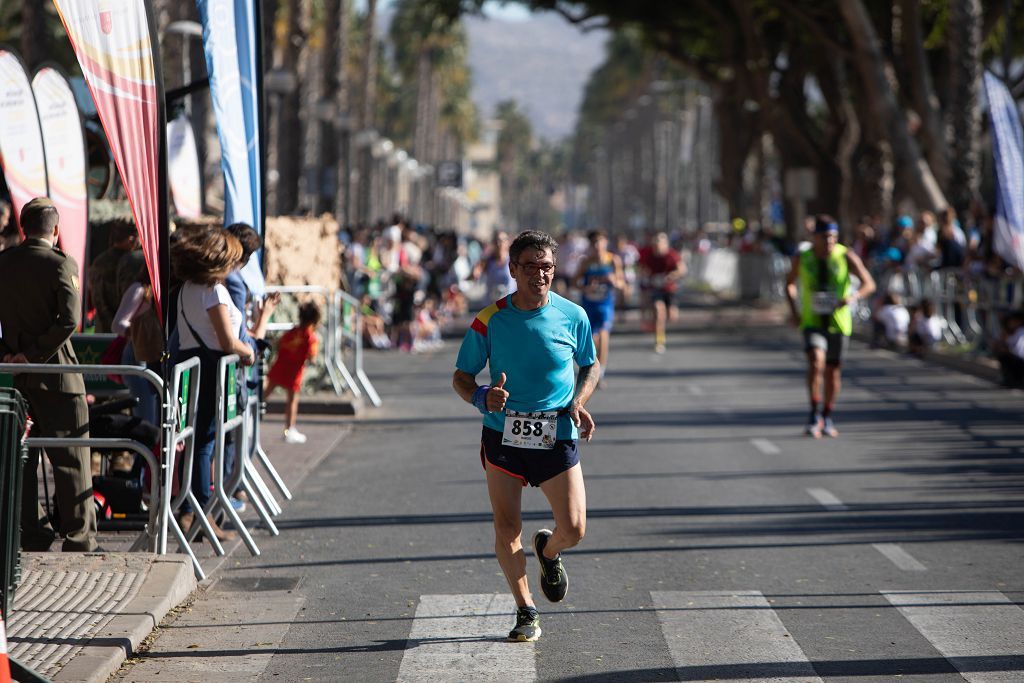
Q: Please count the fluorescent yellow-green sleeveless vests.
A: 1